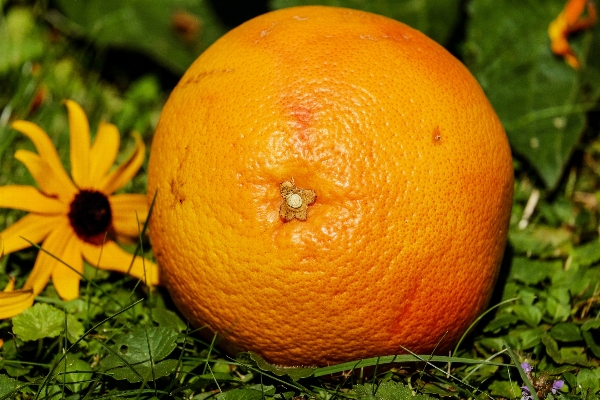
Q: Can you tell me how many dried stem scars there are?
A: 1